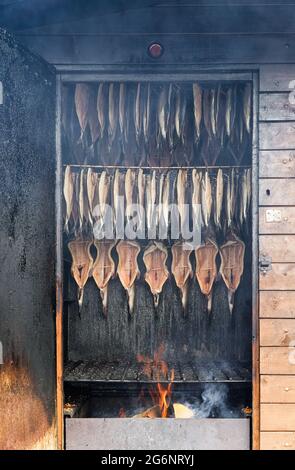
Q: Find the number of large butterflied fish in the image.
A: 7